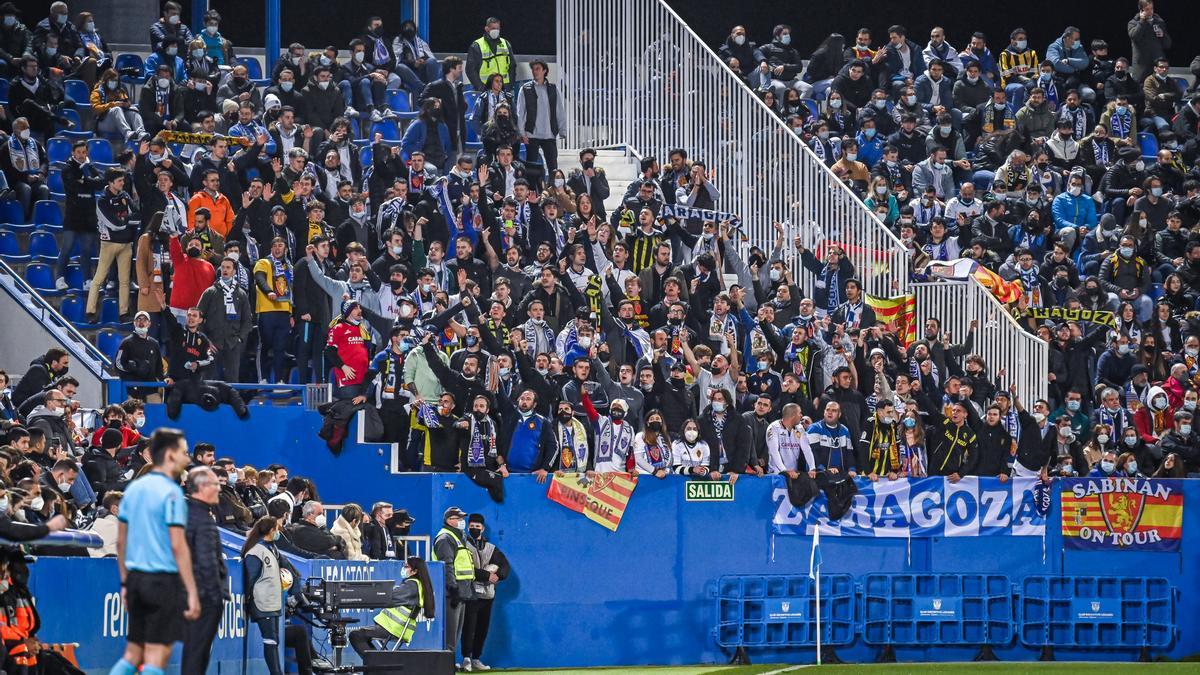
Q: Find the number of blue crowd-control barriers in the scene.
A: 3